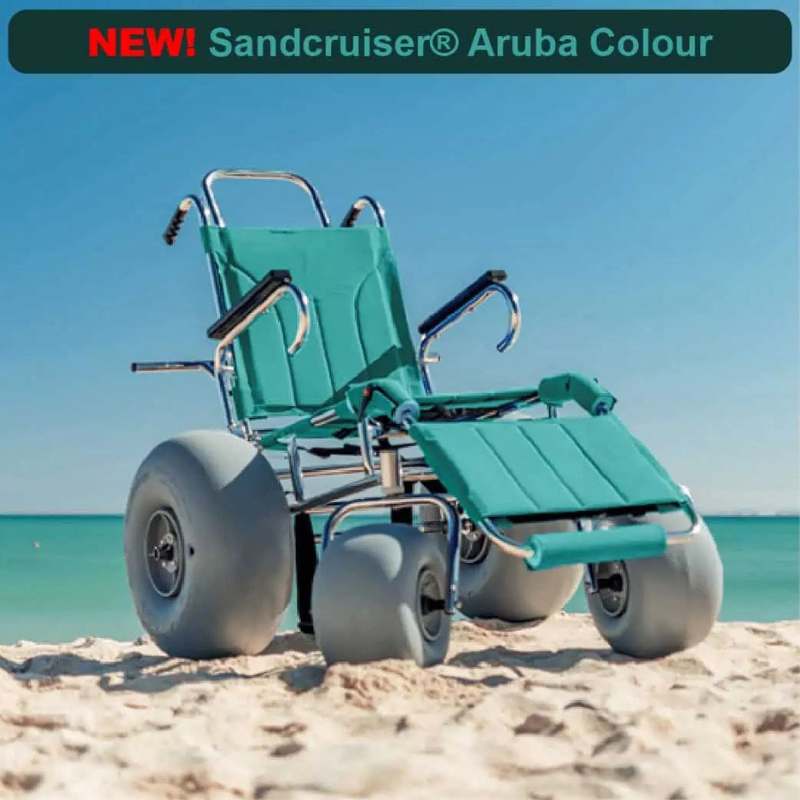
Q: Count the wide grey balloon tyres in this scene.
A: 4